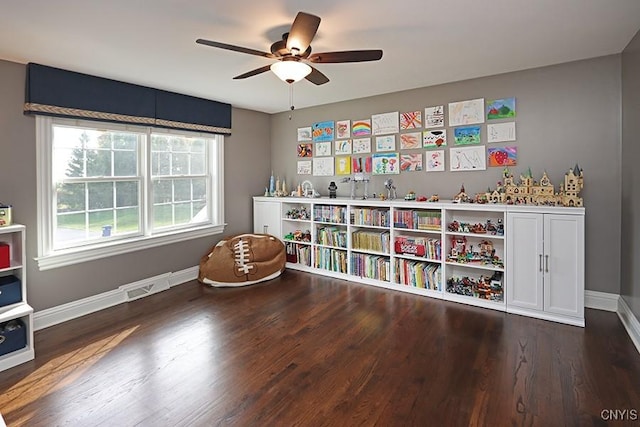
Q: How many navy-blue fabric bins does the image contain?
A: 2